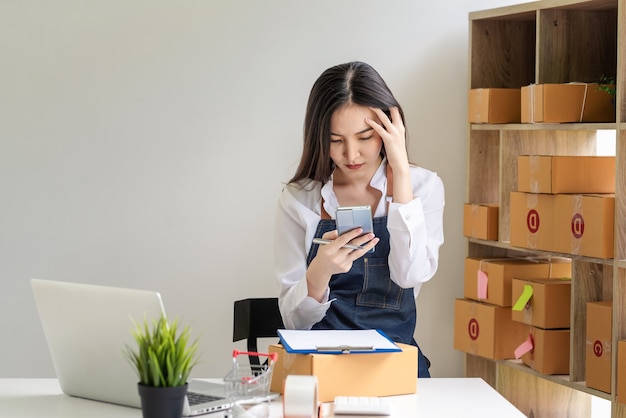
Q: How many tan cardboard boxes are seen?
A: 13